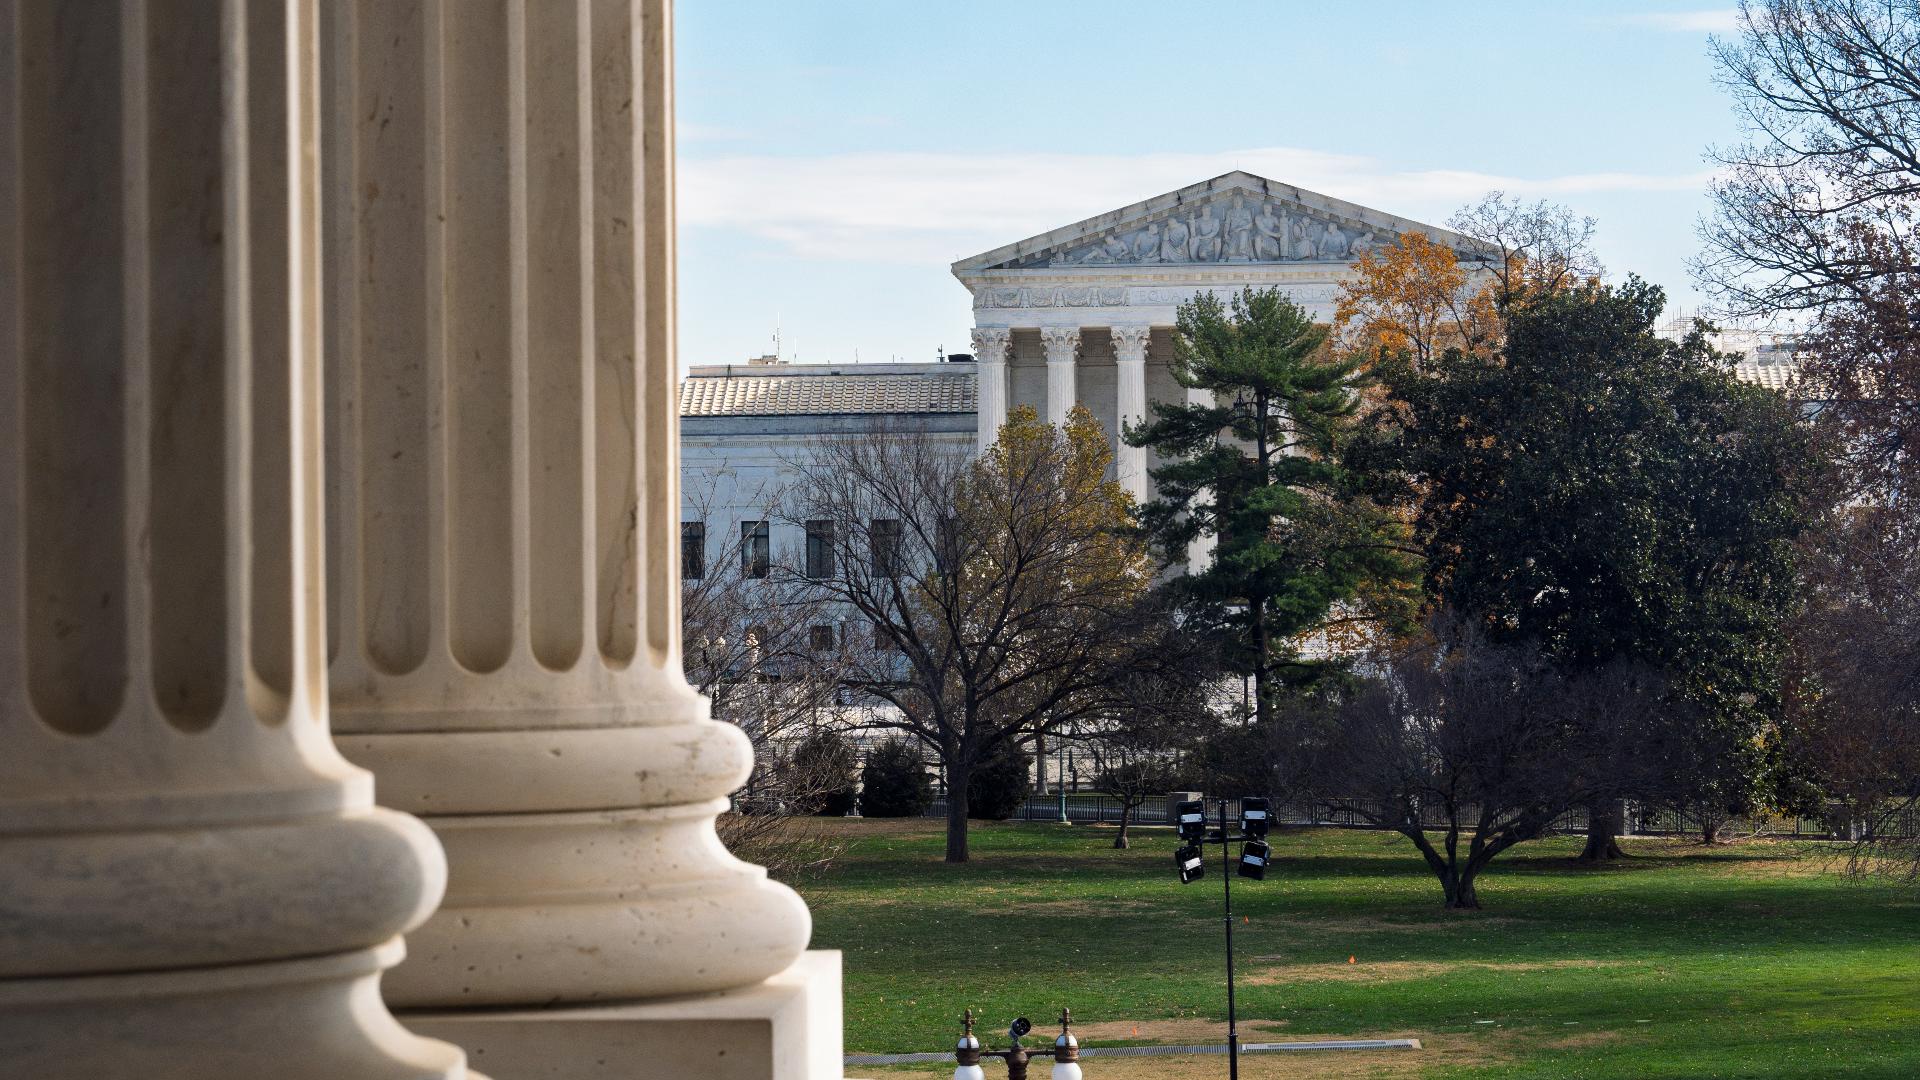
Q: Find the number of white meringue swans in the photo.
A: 0